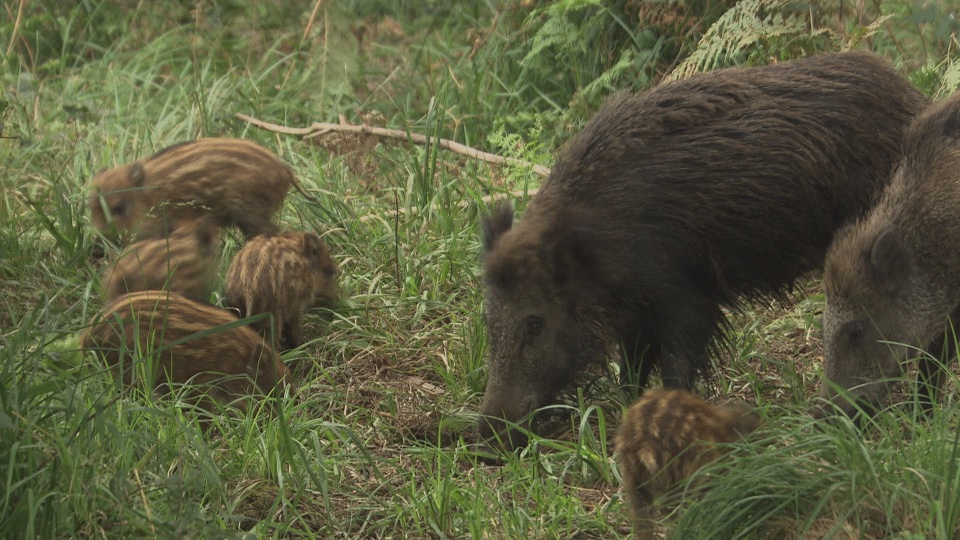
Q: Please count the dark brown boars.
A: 2